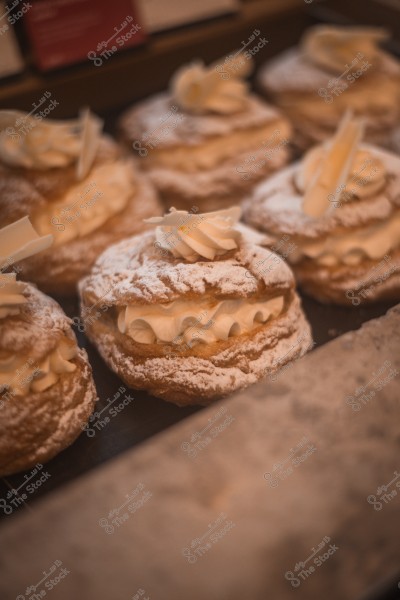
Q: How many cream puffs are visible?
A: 6